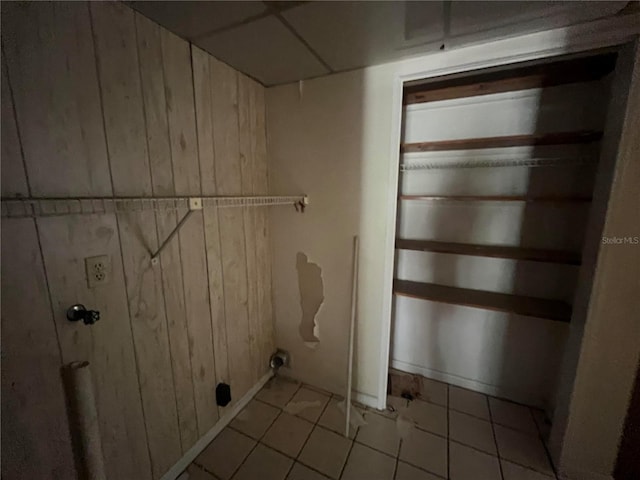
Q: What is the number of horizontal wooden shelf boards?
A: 5